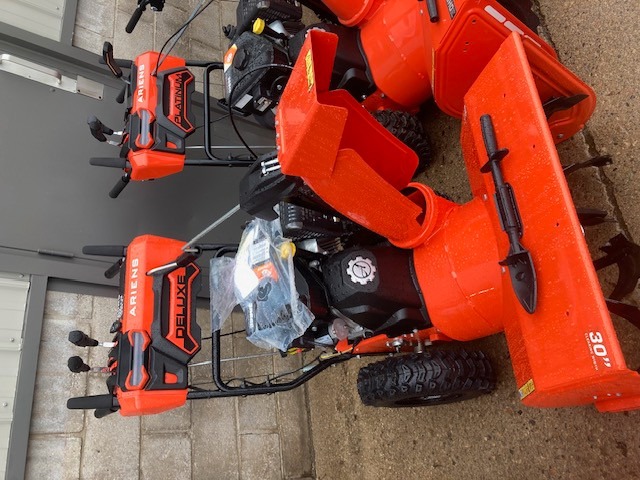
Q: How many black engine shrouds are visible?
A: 2